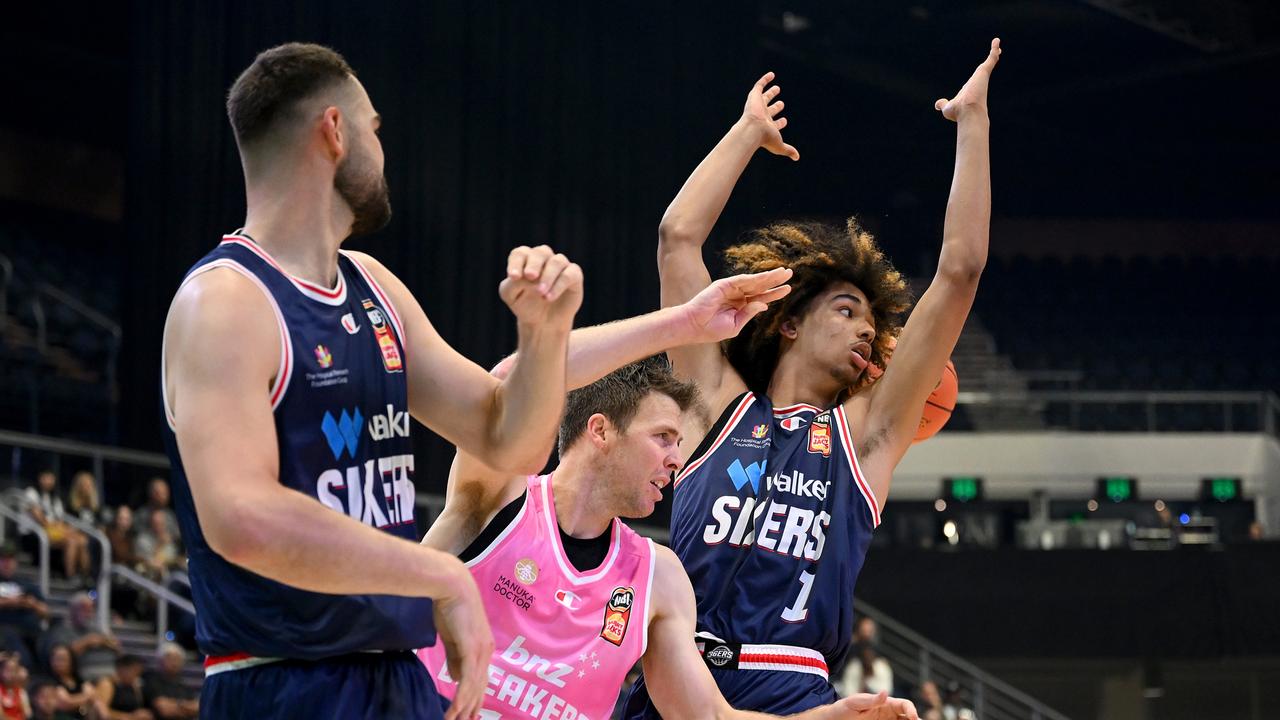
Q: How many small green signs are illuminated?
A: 3